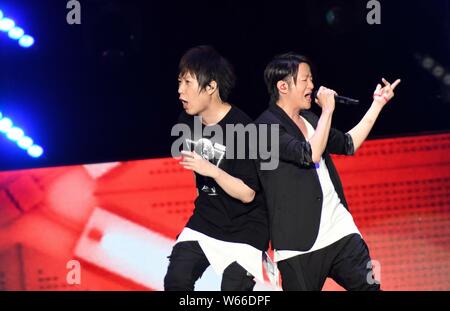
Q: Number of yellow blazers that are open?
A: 0